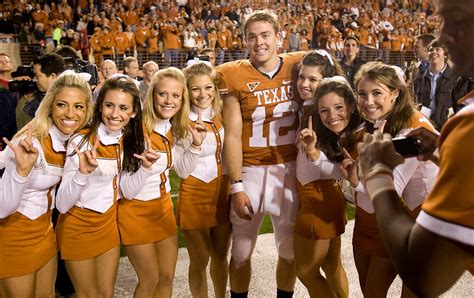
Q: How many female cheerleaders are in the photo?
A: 7